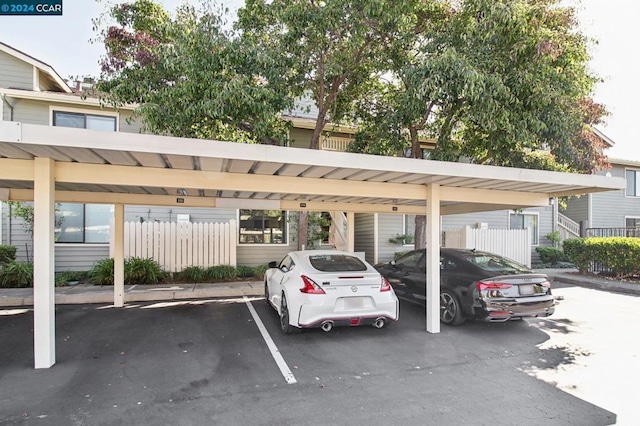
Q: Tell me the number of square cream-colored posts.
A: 4